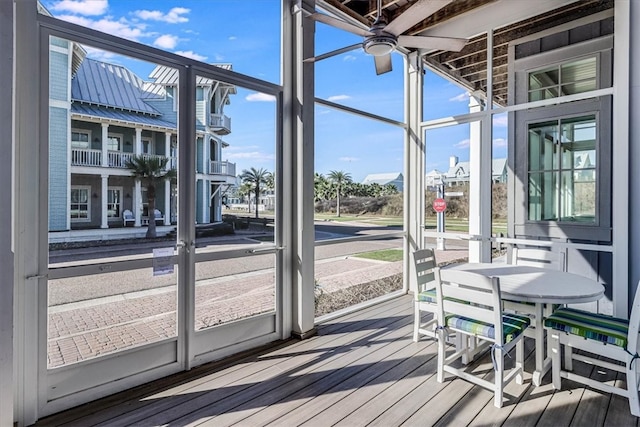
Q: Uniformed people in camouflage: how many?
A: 0